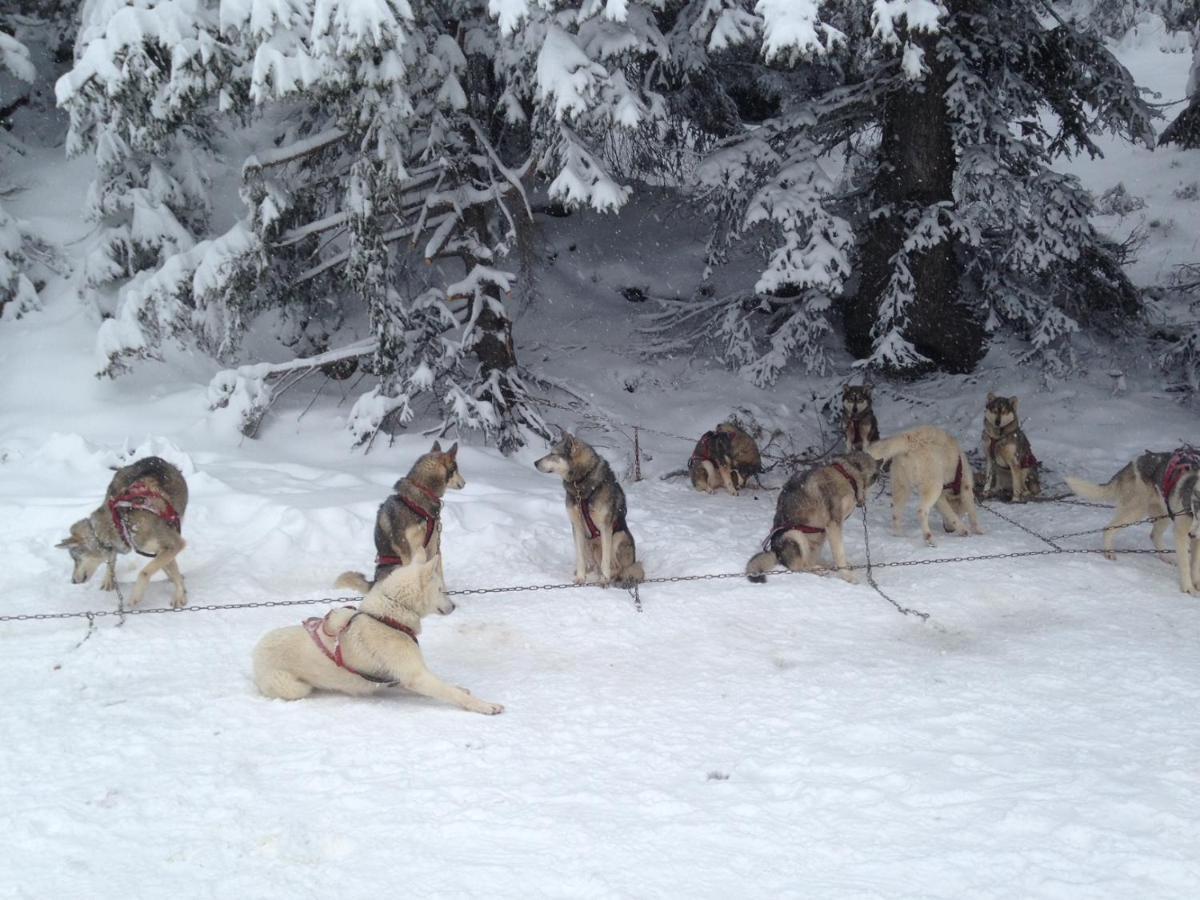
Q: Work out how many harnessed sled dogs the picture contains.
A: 10